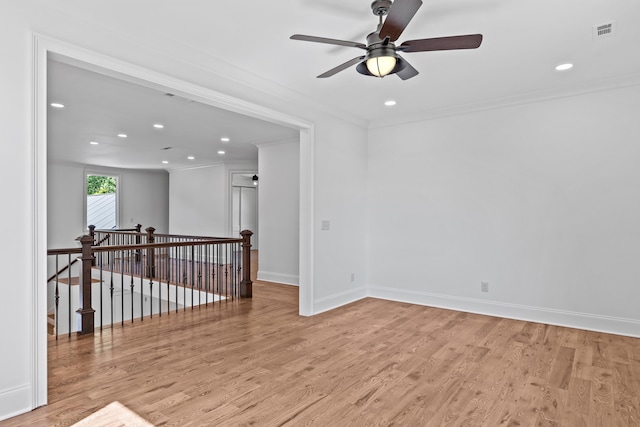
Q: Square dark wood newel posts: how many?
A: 5